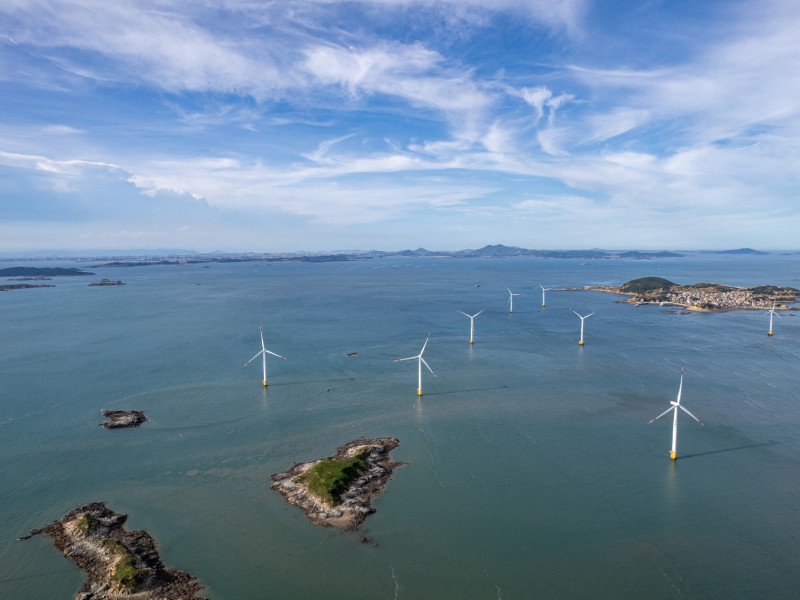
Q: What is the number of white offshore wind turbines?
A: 8